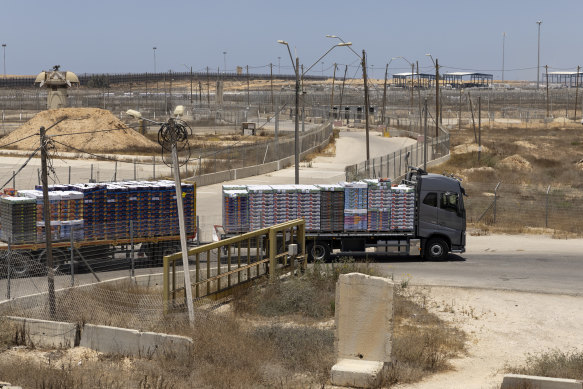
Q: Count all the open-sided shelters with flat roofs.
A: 3